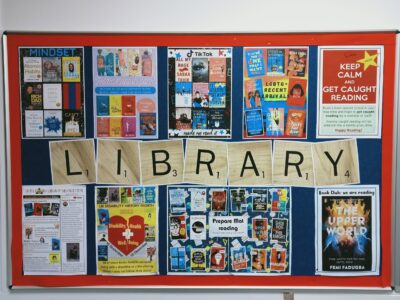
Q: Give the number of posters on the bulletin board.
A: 9